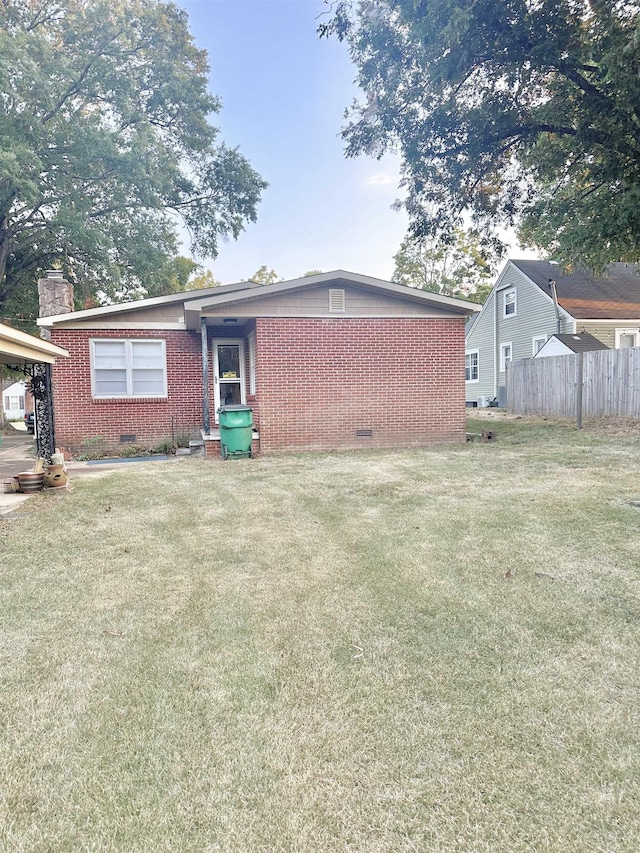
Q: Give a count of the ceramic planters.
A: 2